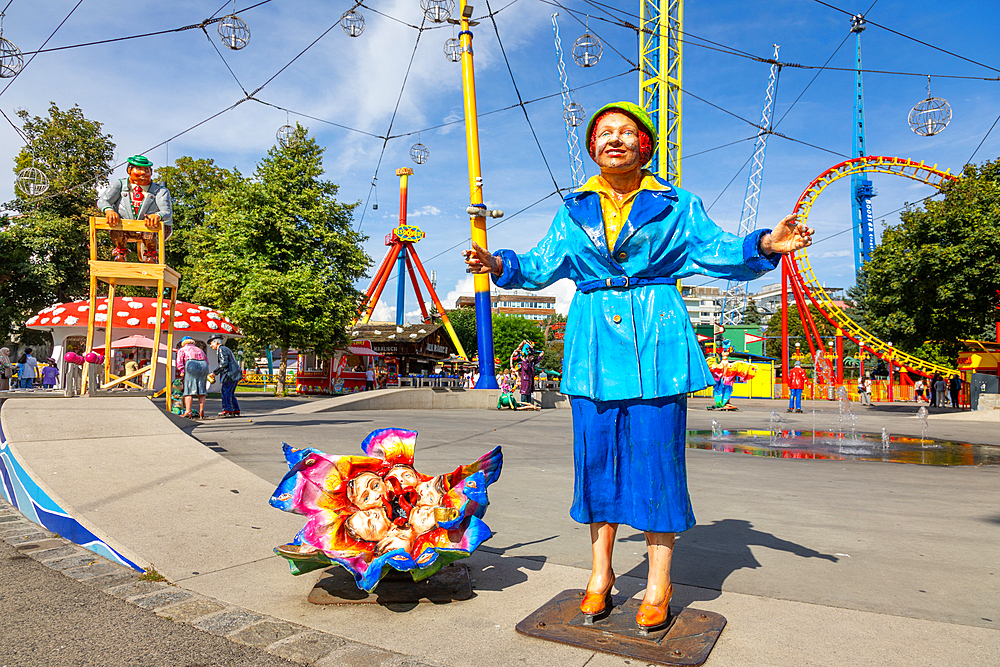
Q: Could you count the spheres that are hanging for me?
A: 11